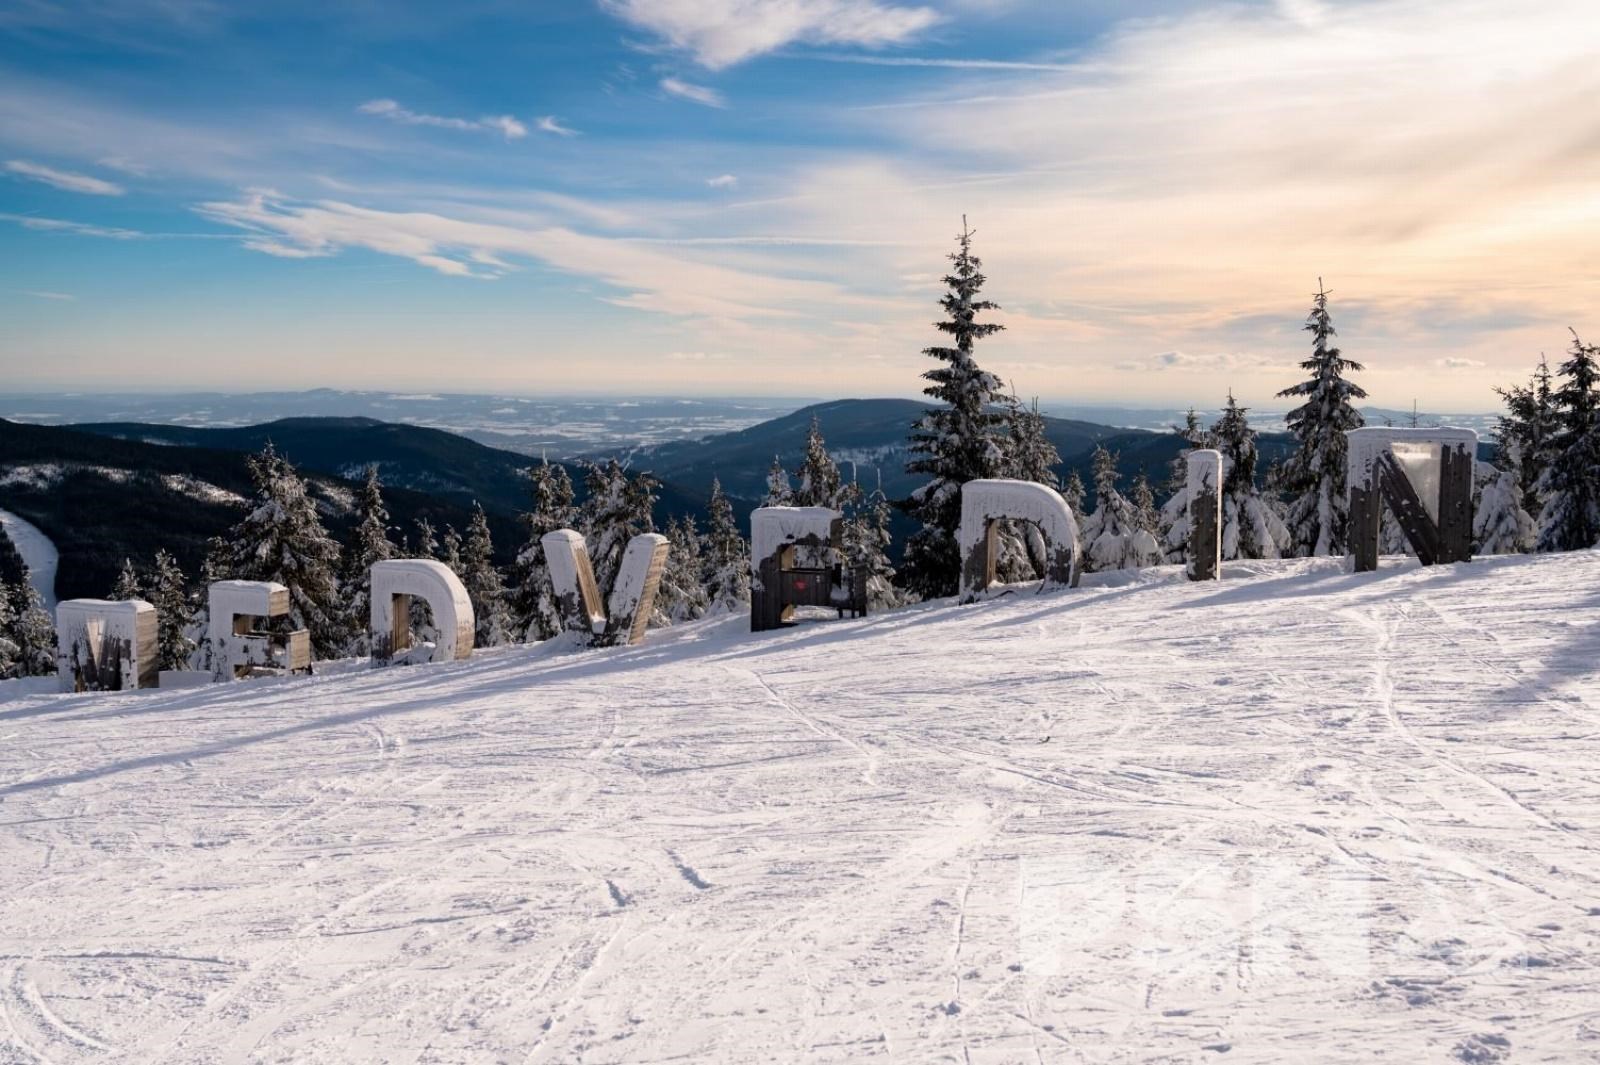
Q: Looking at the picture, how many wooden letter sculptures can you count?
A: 8